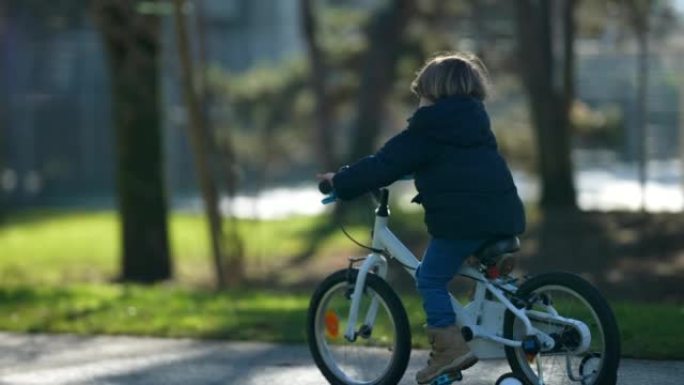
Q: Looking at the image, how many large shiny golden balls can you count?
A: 0